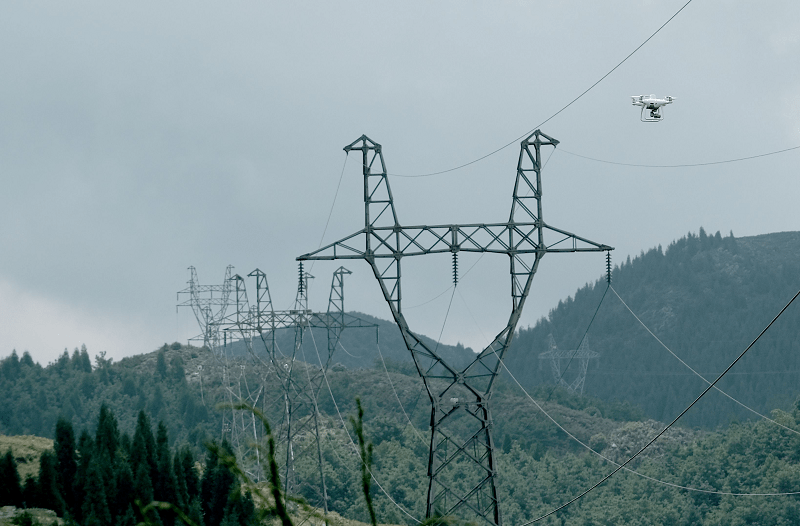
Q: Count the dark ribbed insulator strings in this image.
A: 3